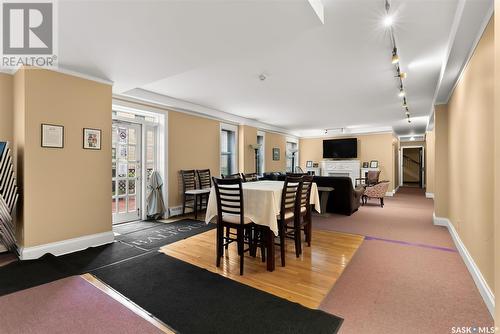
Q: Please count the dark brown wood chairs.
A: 8